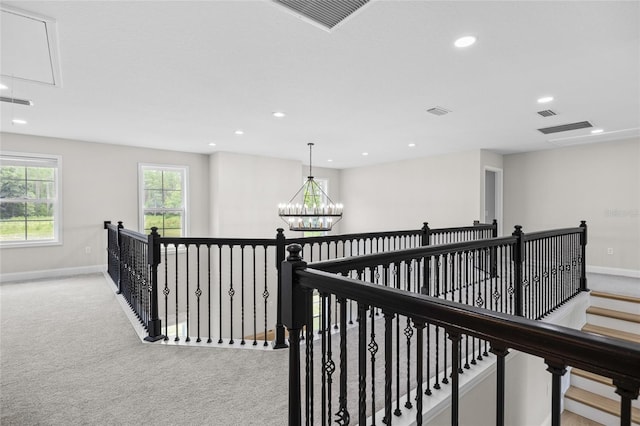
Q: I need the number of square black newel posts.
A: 8